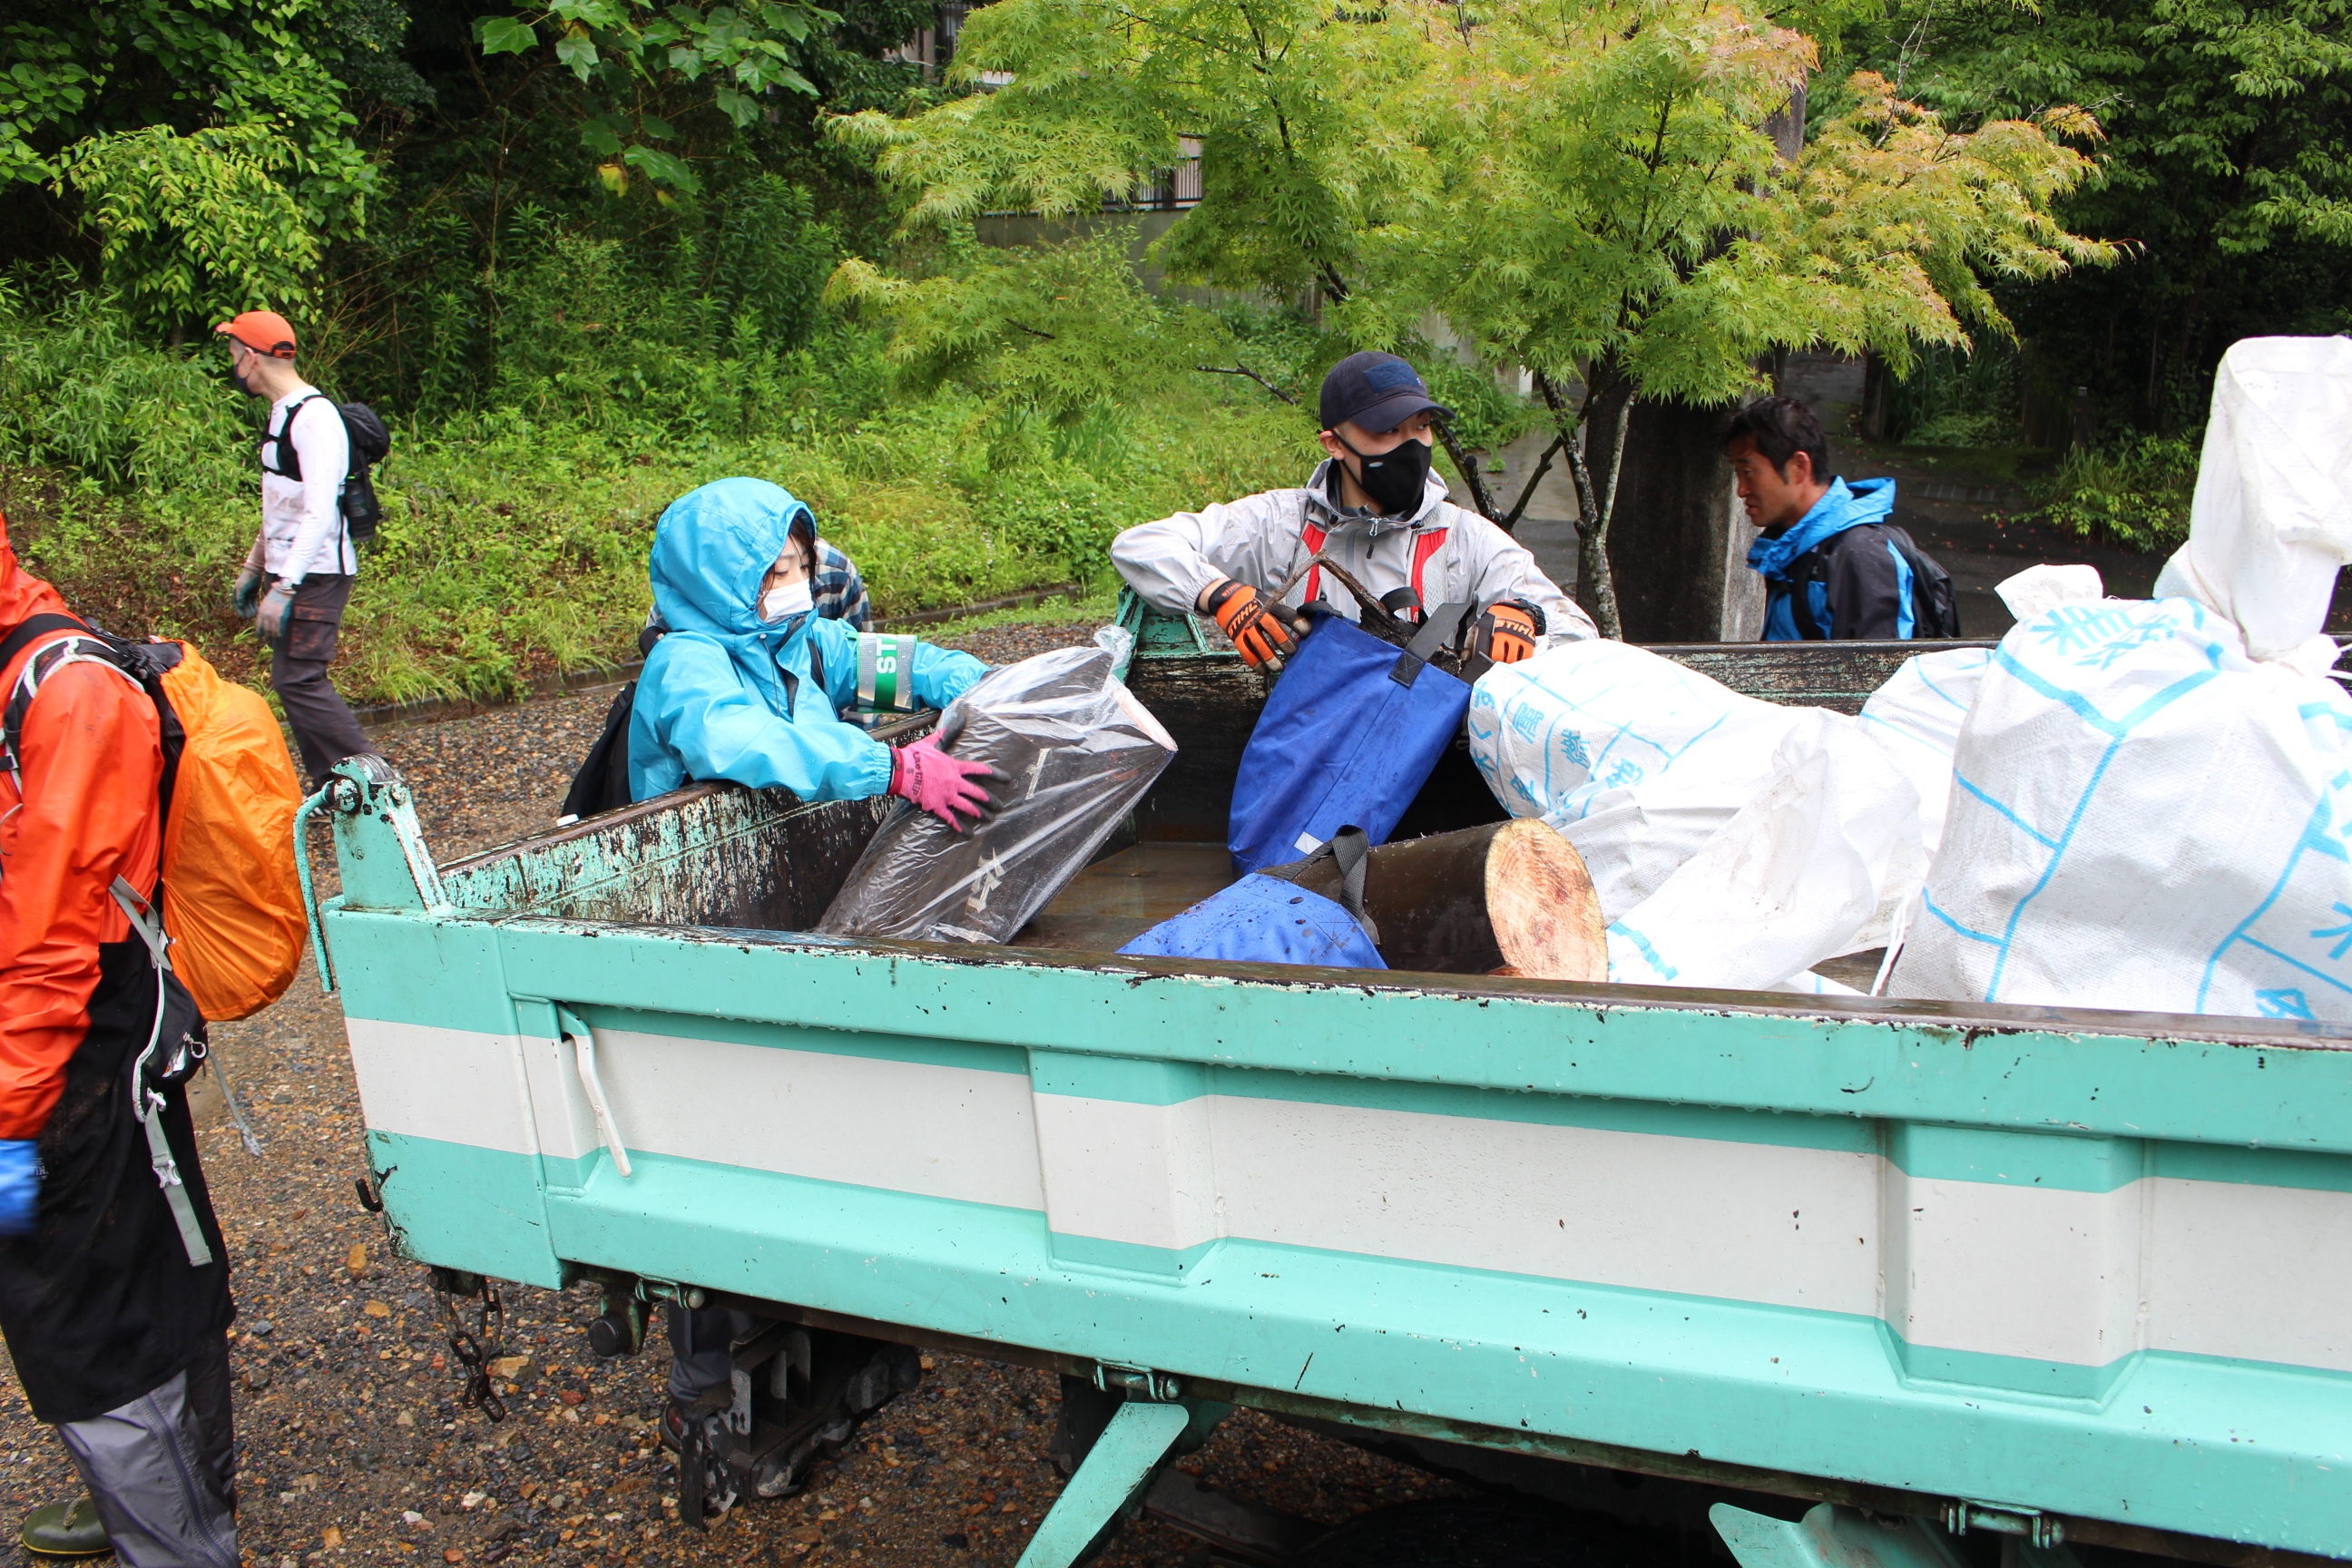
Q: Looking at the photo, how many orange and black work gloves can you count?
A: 2